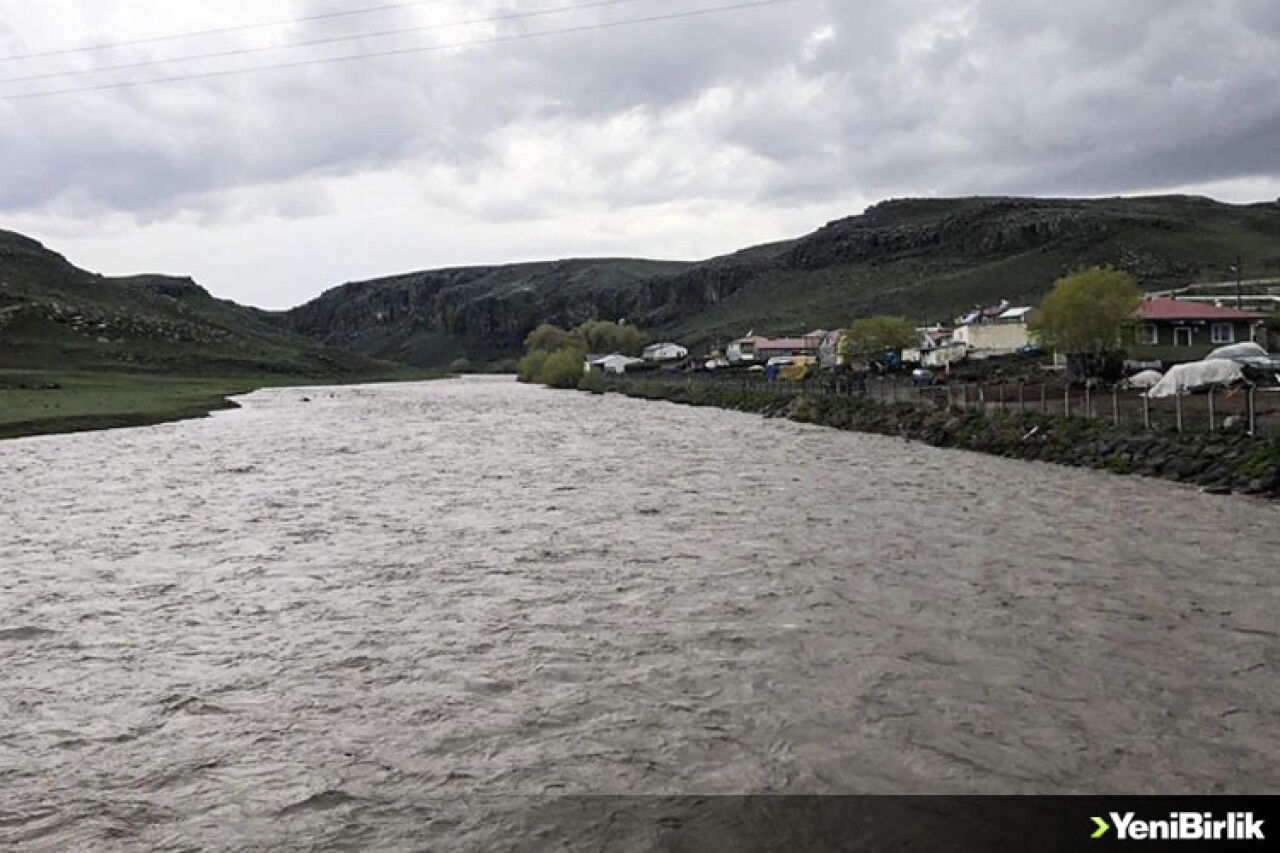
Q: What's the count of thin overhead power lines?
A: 3